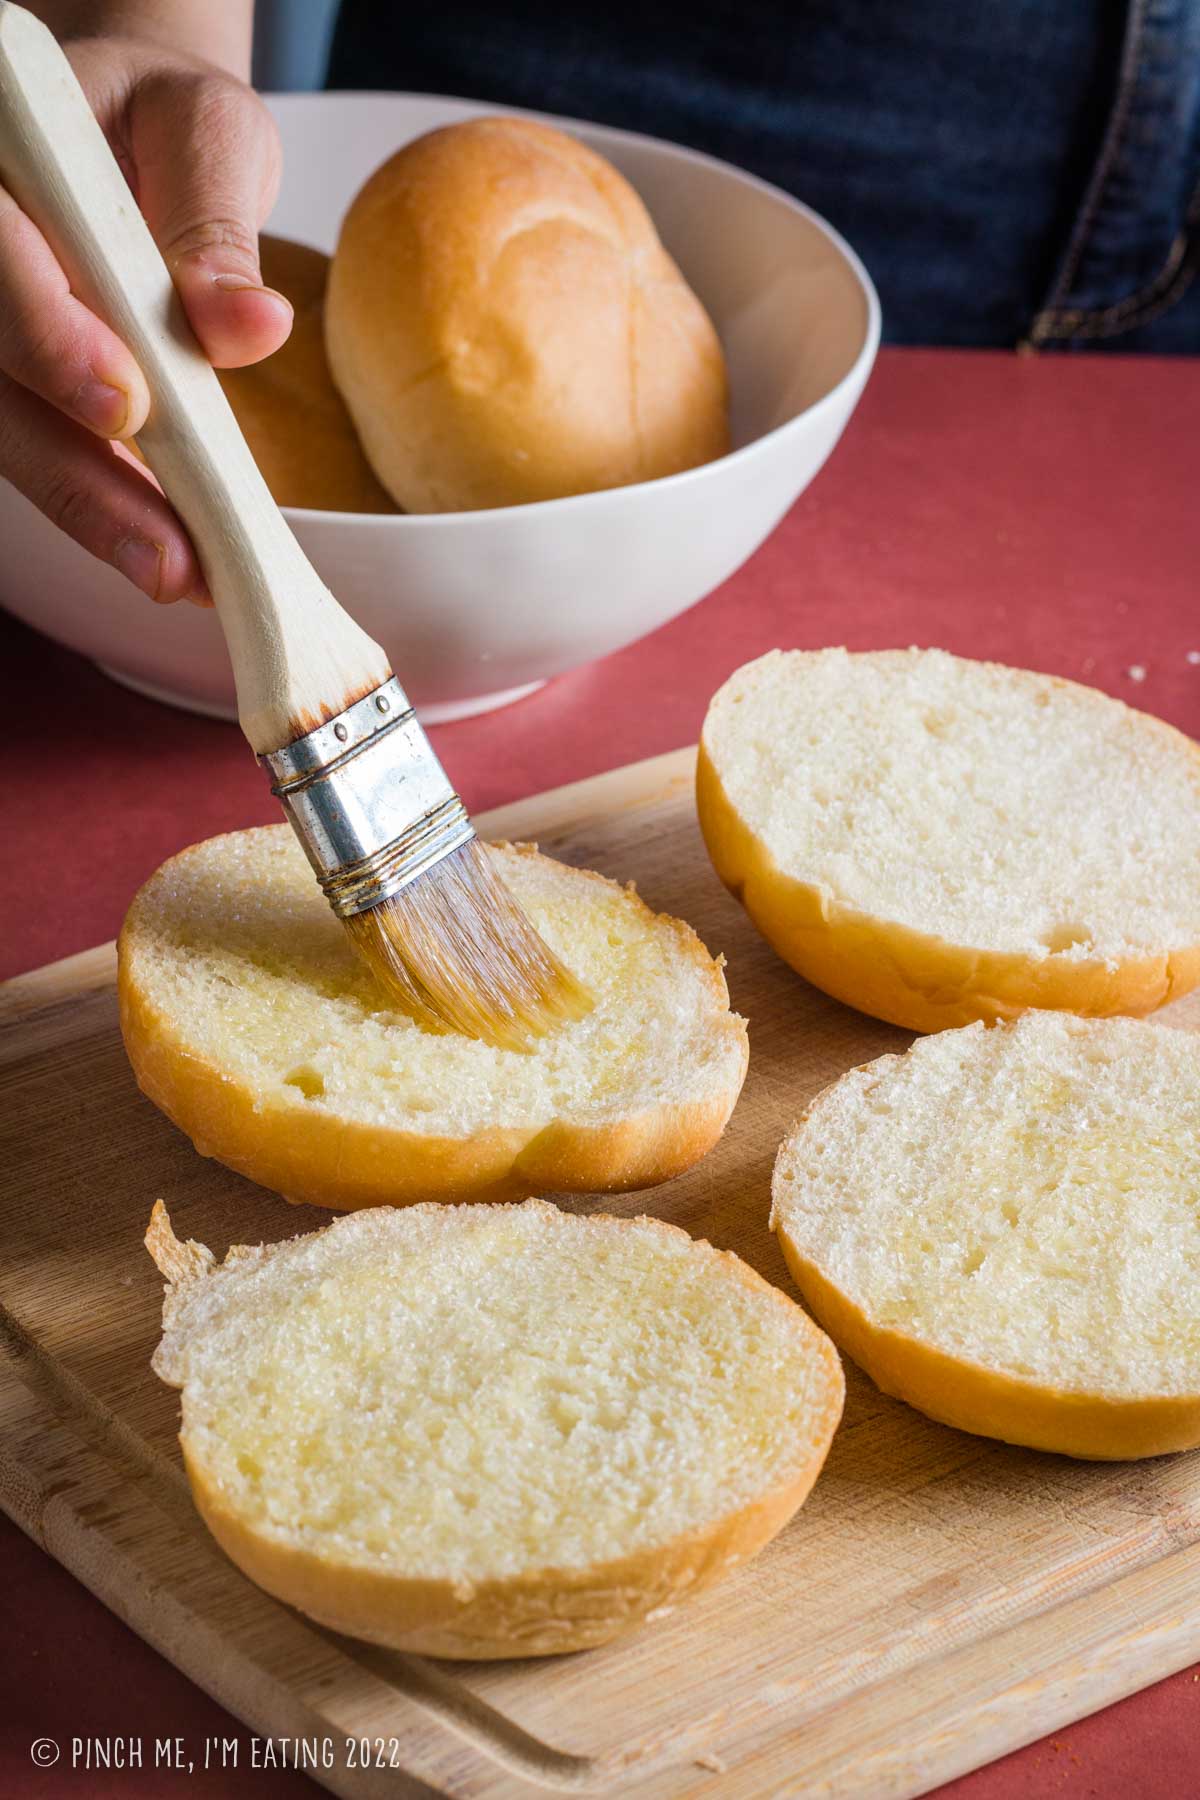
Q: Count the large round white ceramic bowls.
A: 1